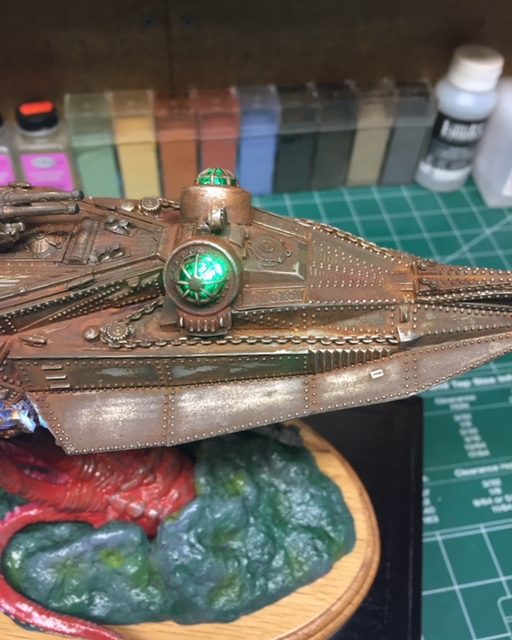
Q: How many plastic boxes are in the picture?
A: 9